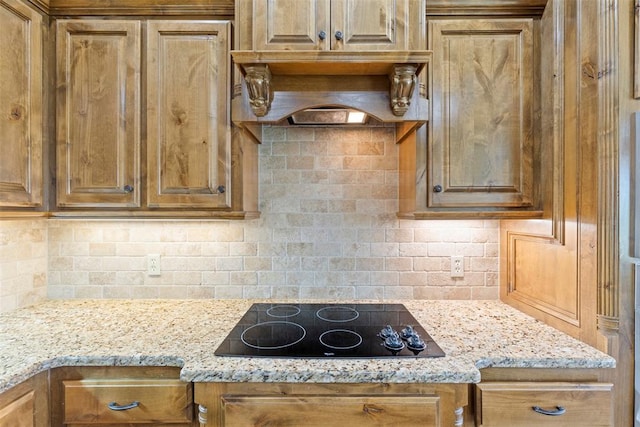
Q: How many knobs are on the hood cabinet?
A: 2